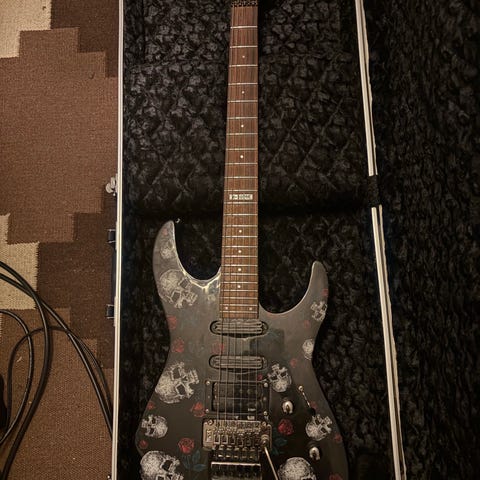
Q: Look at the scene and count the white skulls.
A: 10